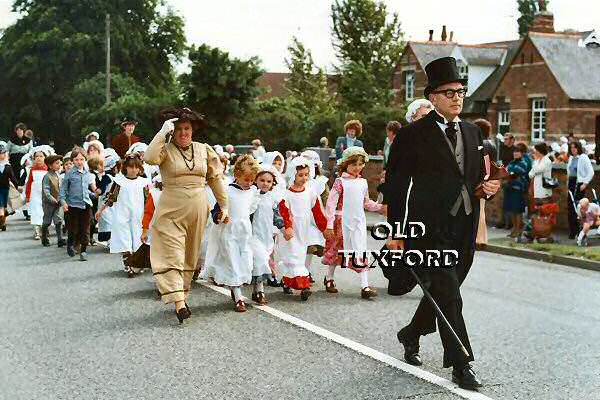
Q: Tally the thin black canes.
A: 1